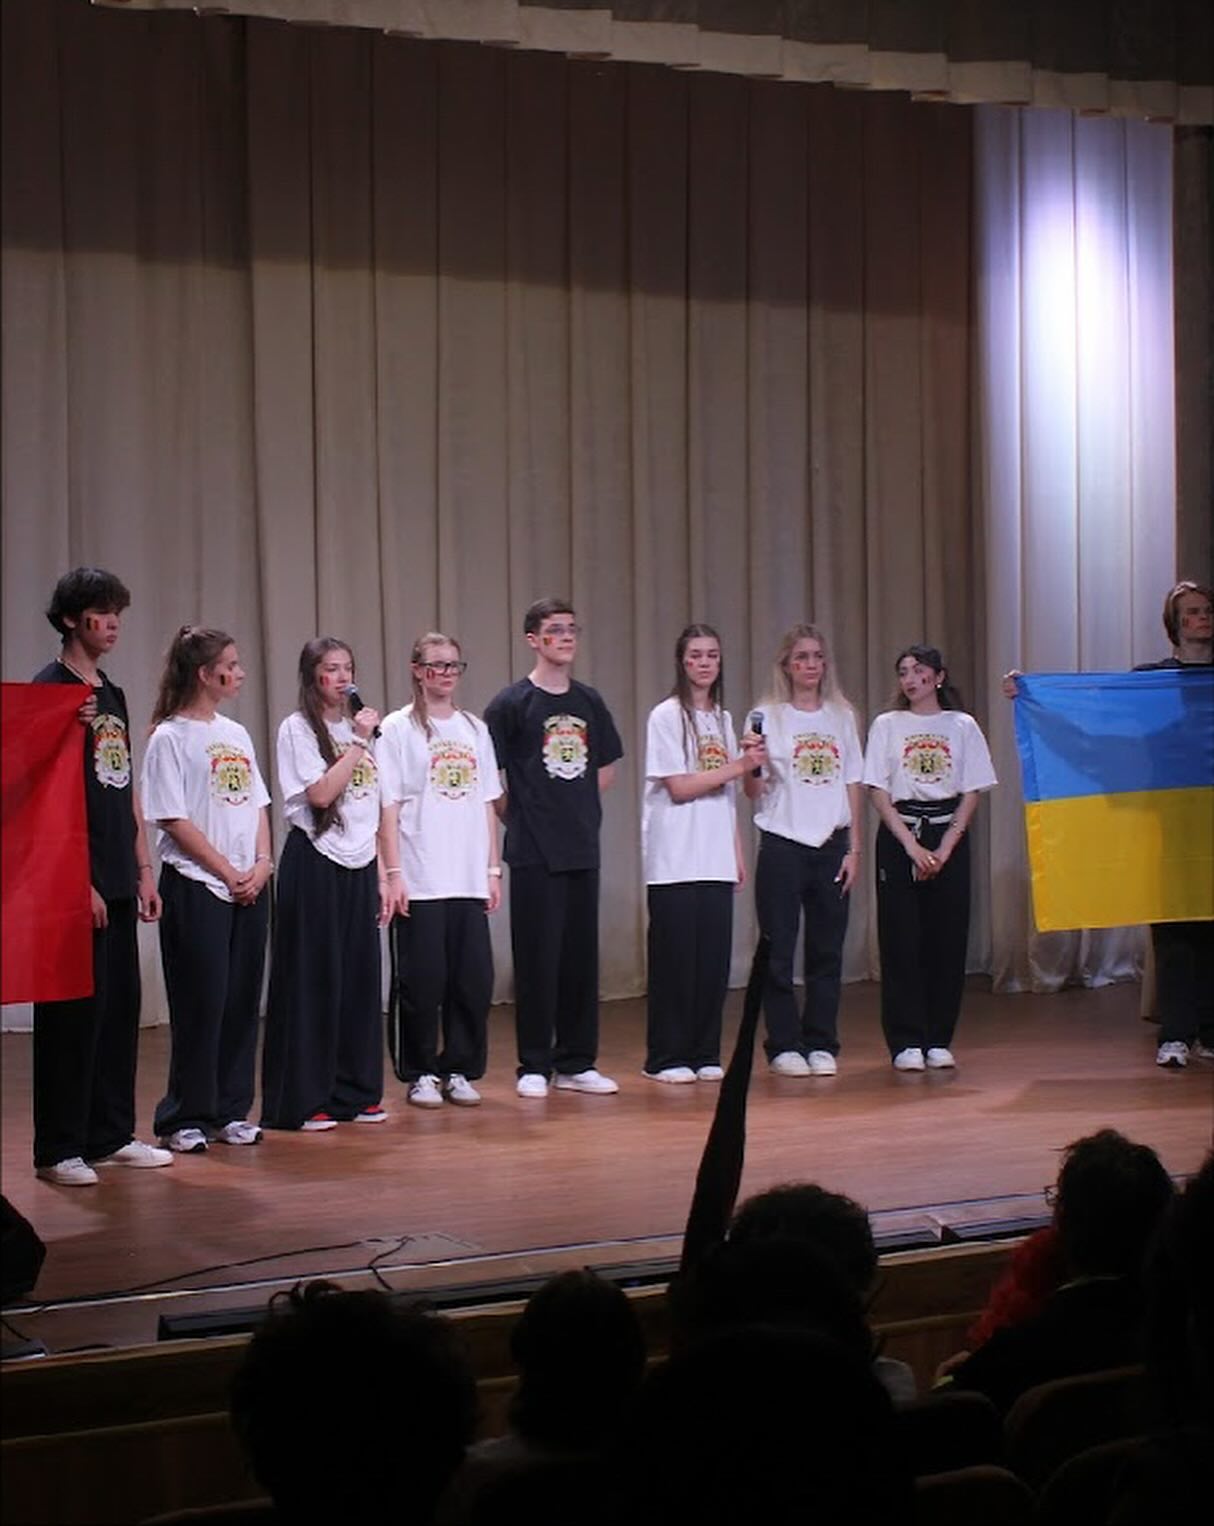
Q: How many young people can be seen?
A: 9